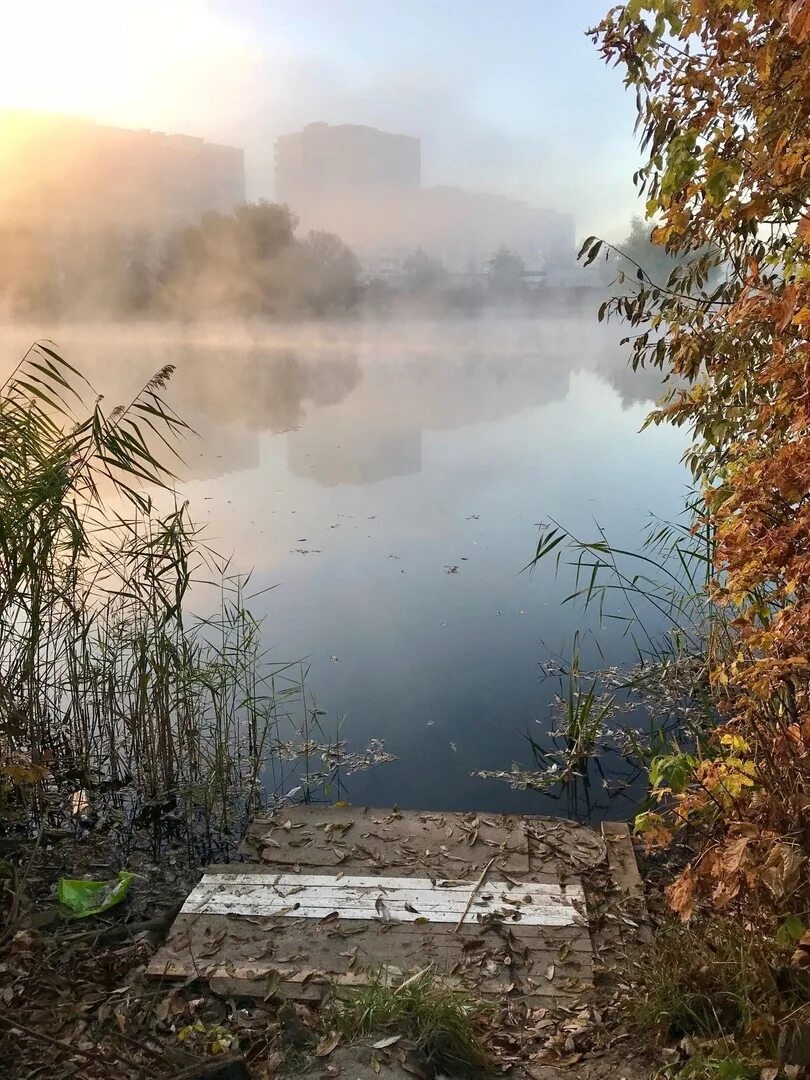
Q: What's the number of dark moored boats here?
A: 0